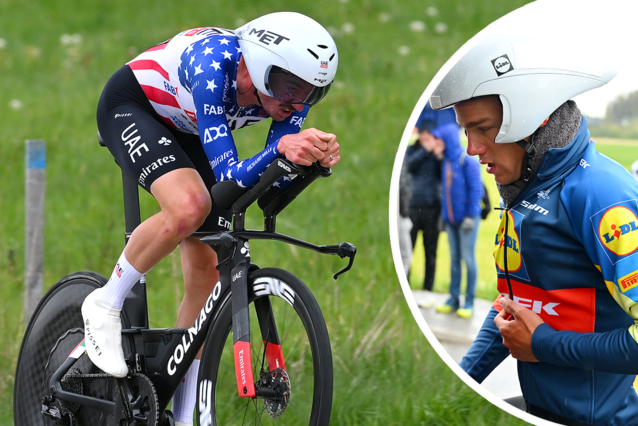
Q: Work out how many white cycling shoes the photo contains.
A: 1